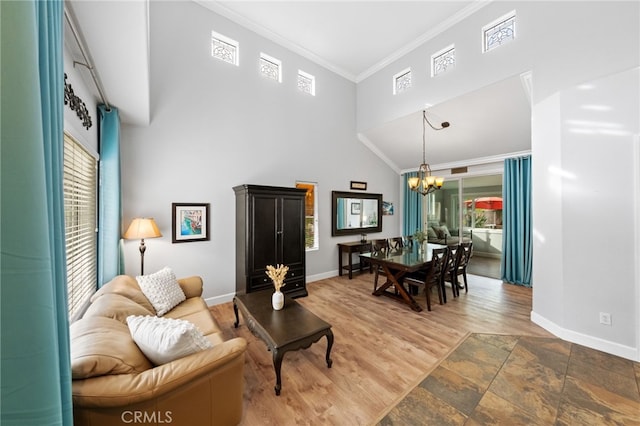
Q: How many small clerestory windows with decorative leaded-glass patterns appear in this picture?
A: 6